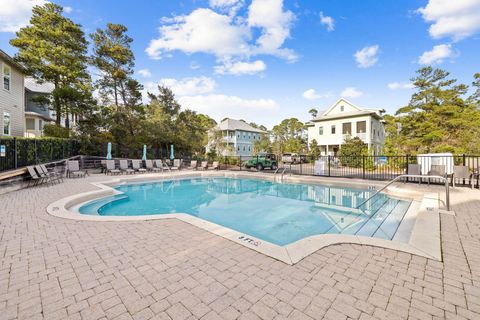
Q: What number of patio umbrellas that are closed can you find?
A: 3